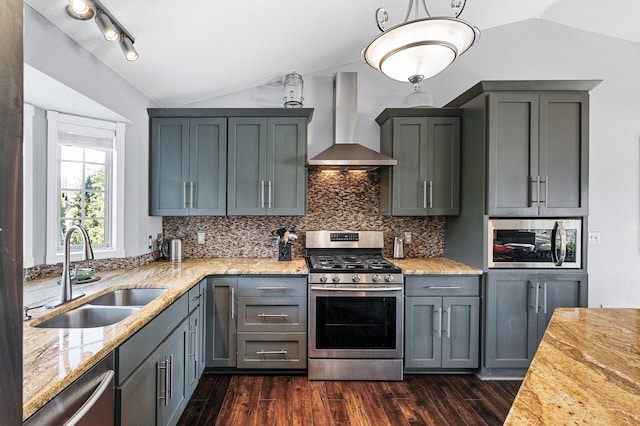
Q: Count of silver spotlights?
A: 3